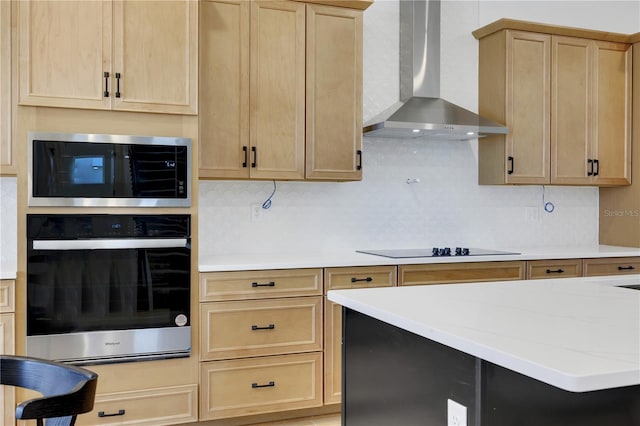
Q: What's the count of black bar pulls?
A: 15